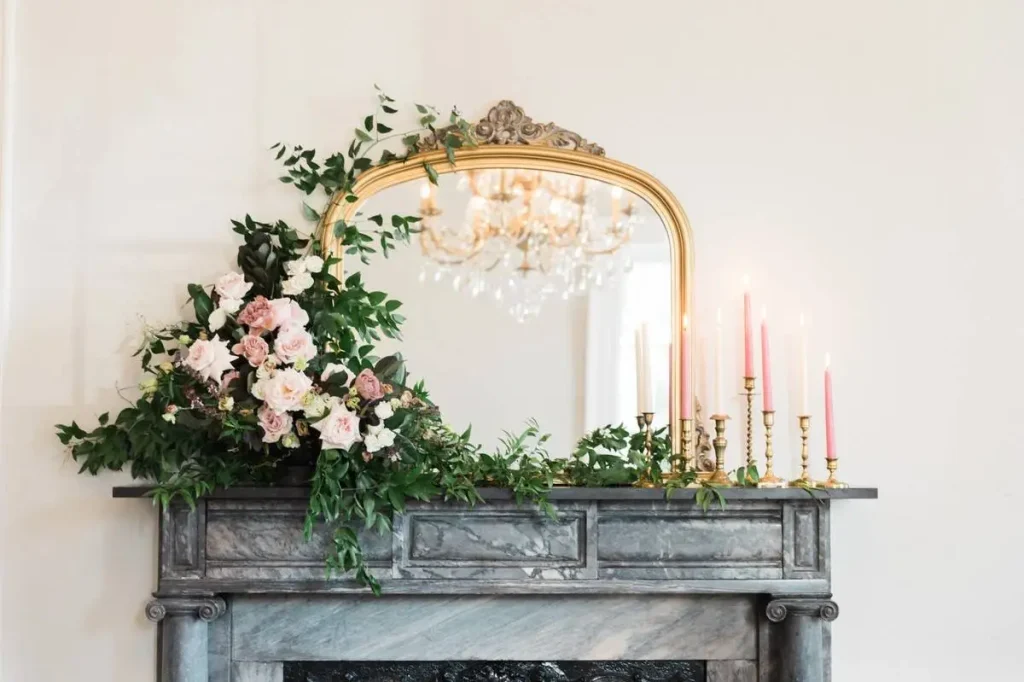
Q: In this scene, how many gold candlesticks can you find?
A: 7